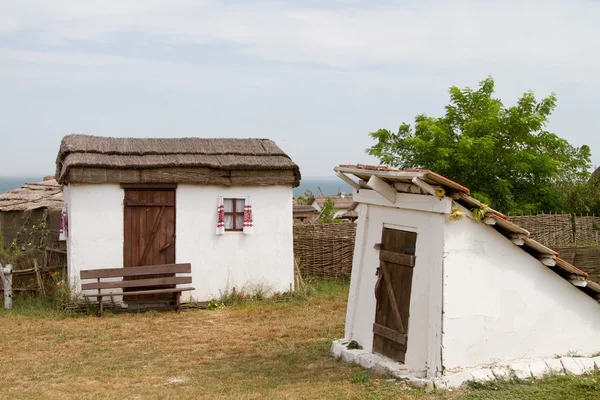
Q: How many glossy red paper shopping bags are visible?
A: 0